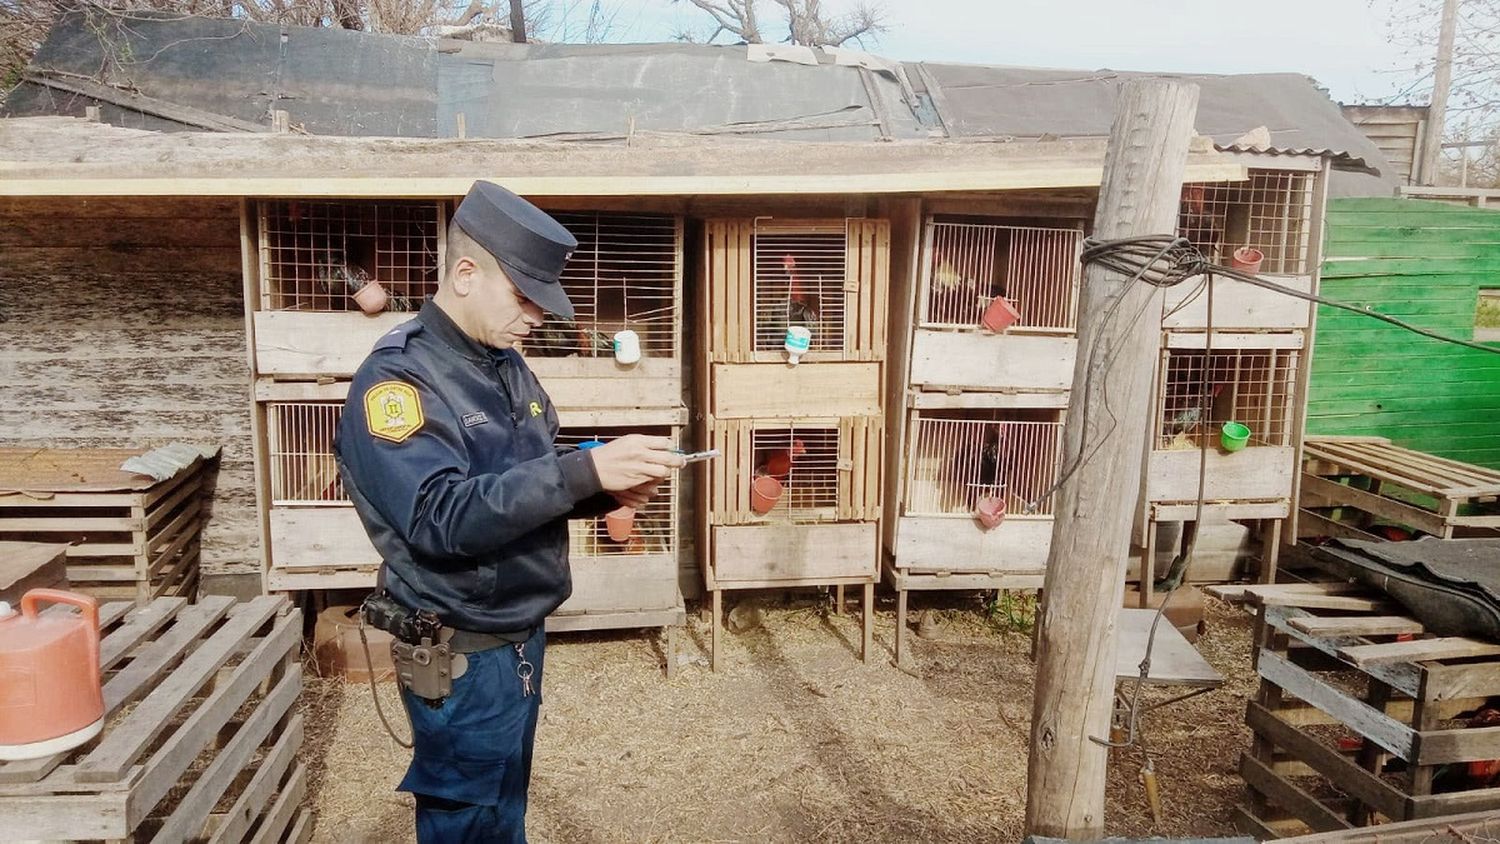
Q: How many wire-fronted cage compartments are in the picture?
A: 10